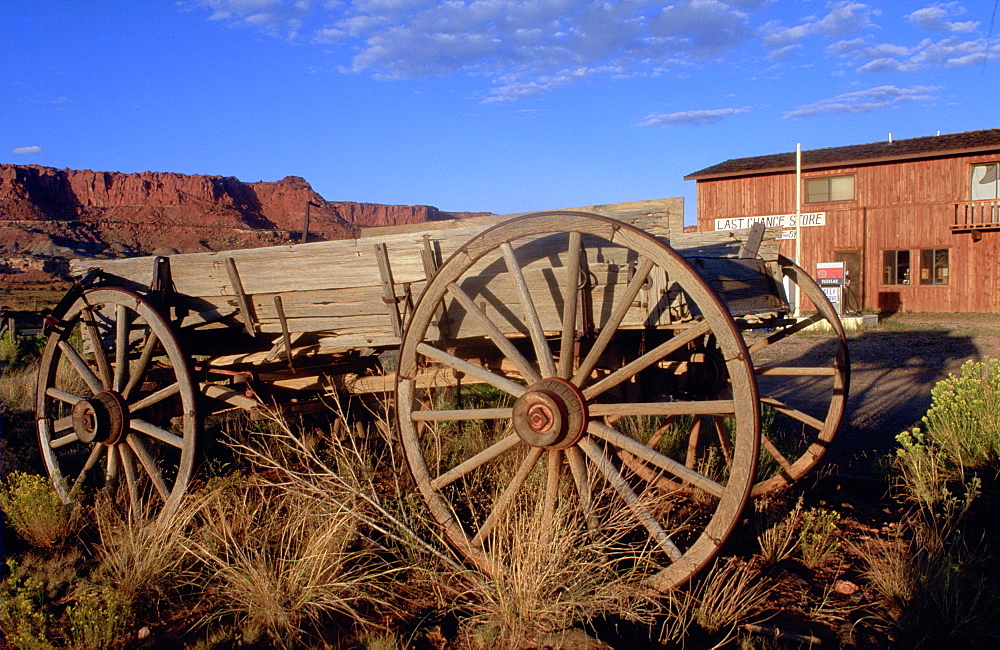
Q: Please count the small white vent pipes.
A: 2